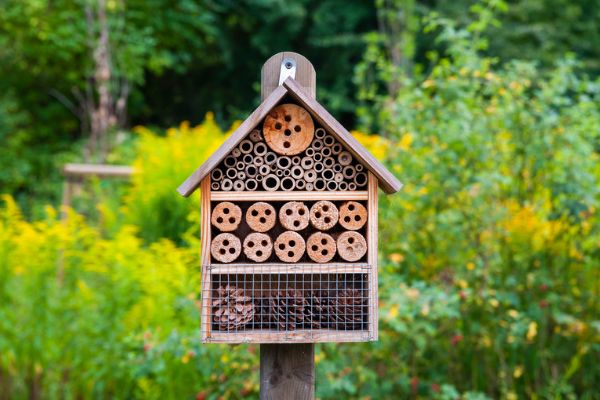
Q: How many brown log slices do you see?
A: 11